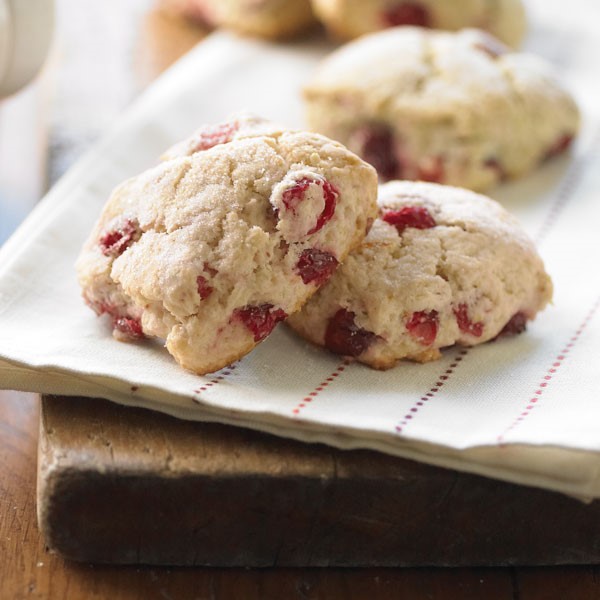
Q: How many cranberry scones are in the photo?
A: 5